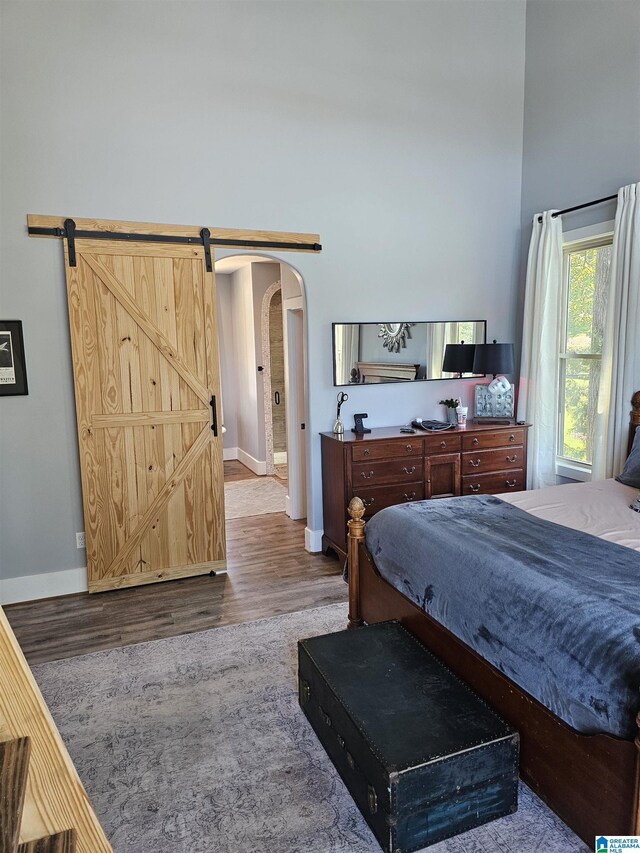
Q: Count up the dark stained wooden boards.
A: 2